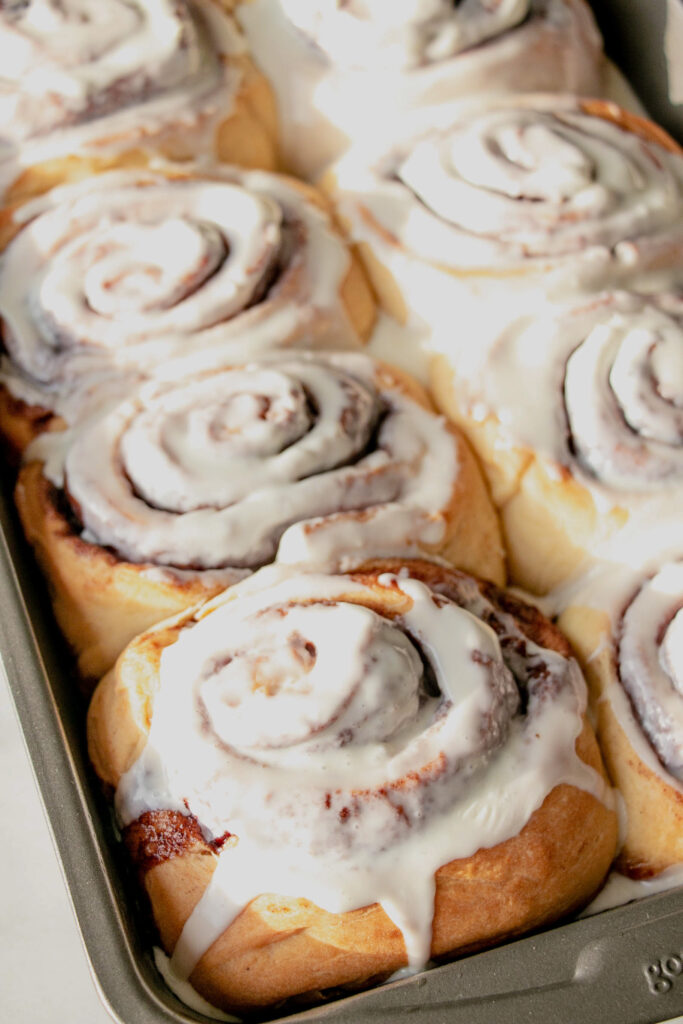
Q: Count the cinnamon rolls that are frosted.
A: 8